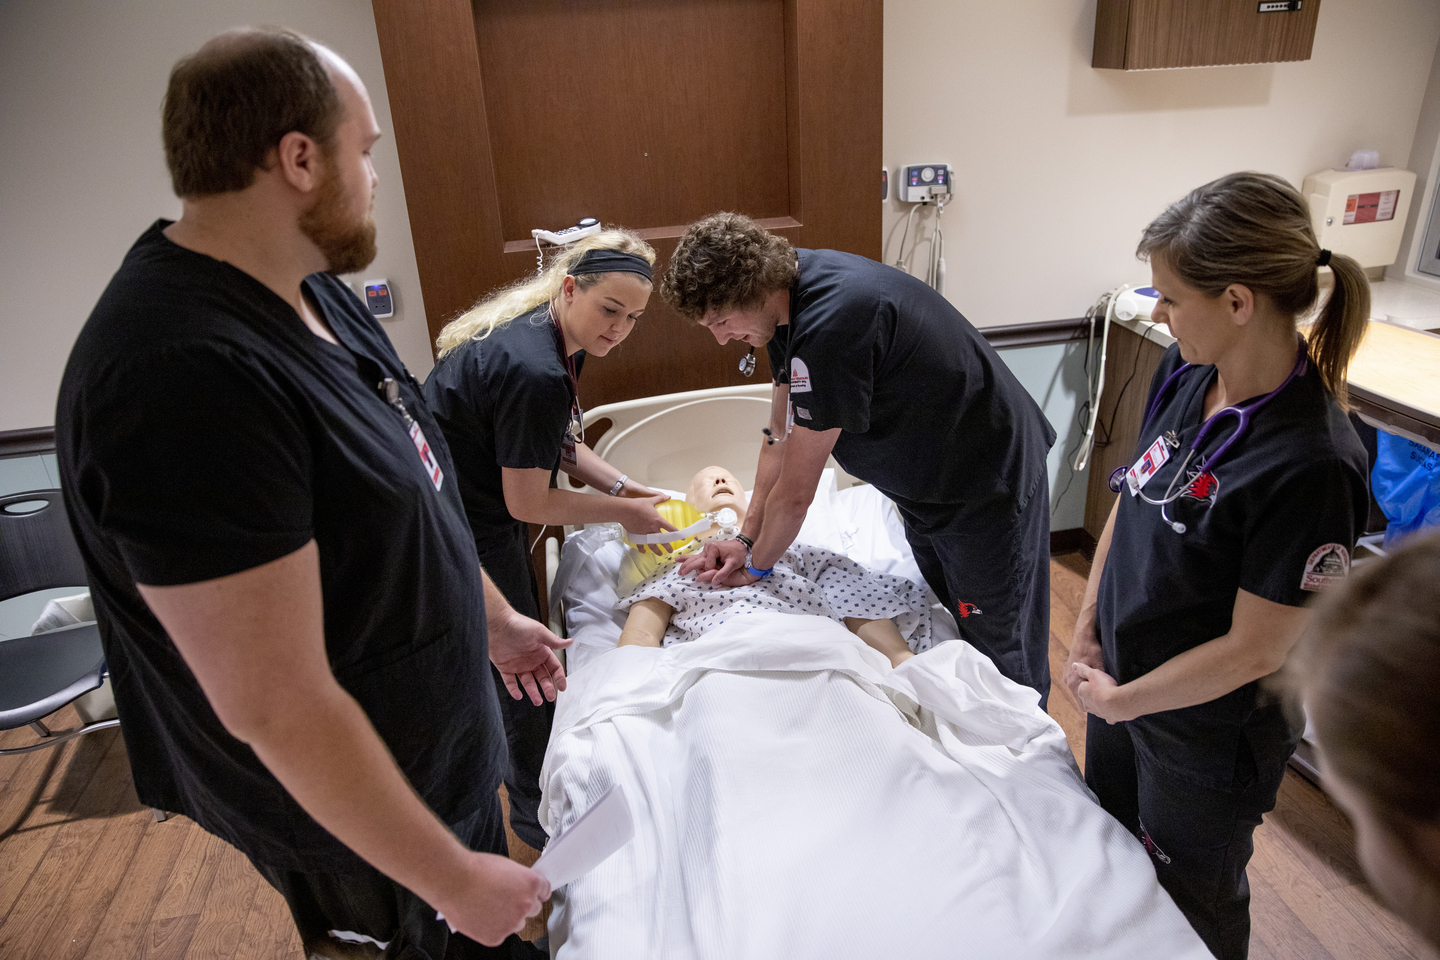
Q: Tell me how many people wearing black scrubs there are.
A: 4